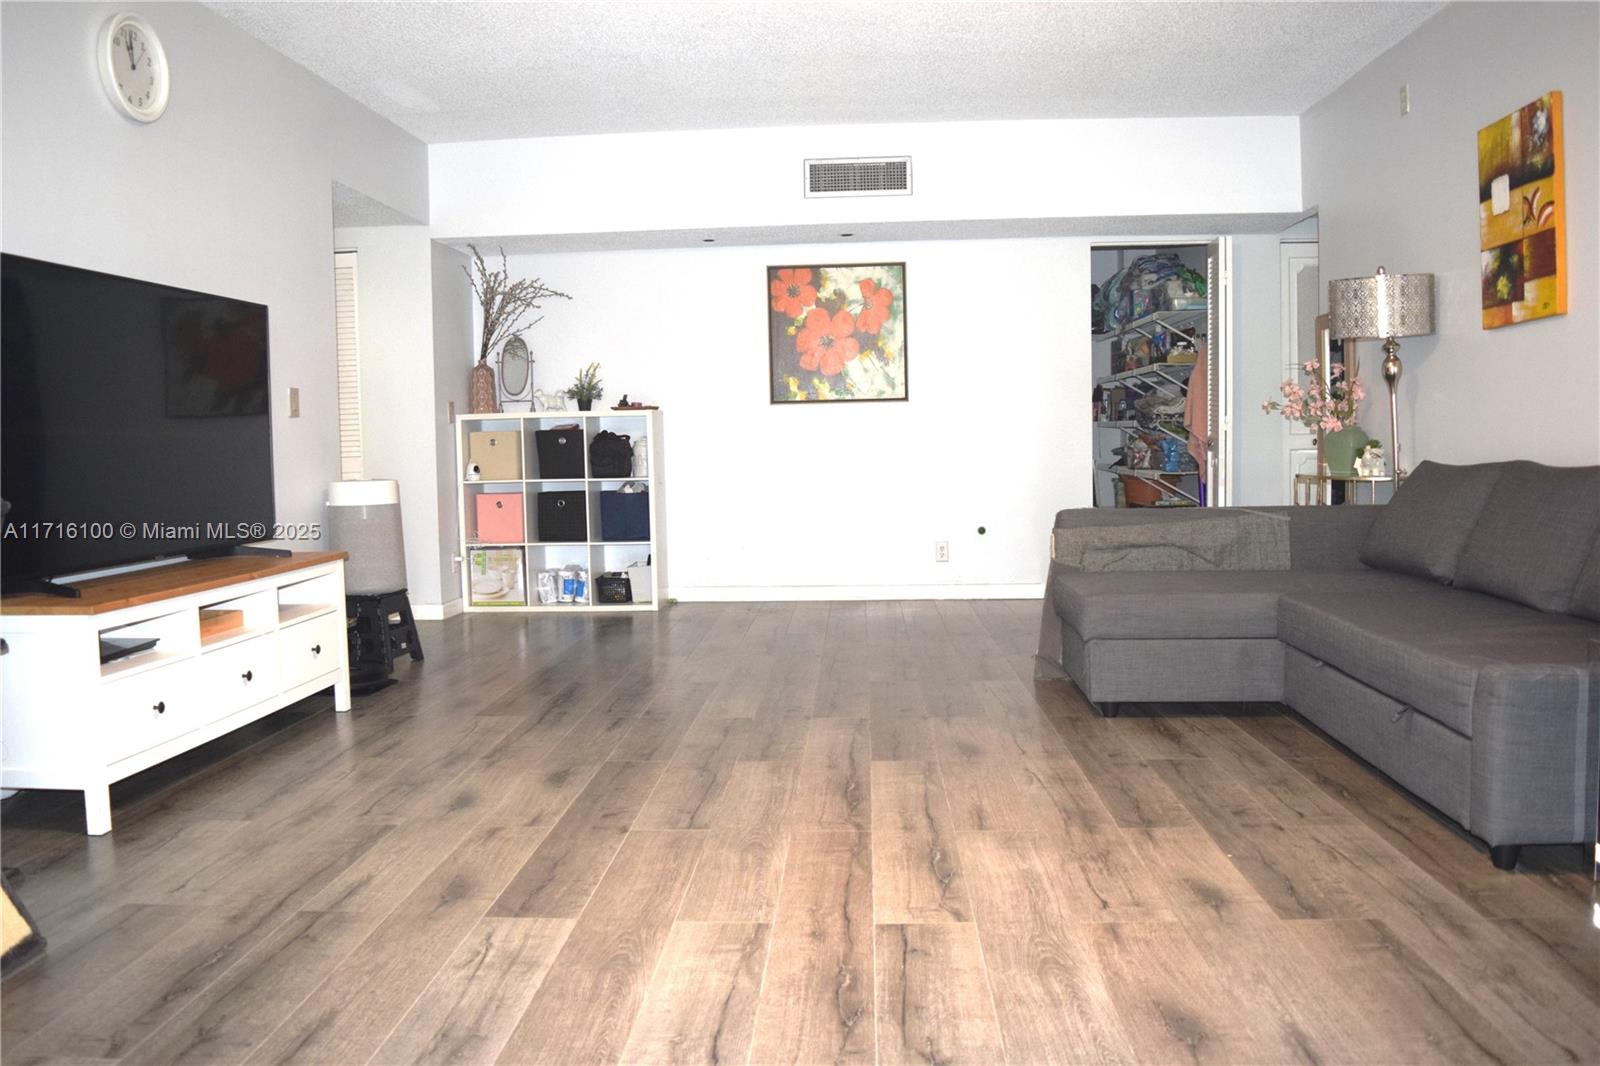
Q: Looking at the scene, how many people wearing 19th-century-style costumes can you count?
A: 0